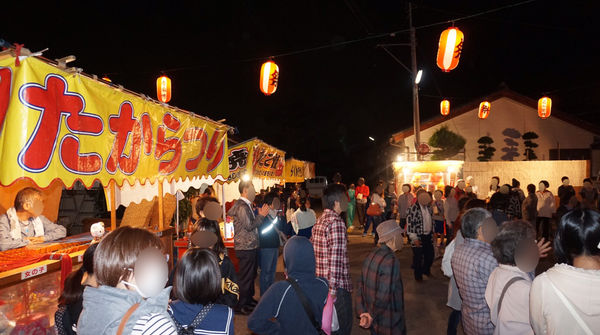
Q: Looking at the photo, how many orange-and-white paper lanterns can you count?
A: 6